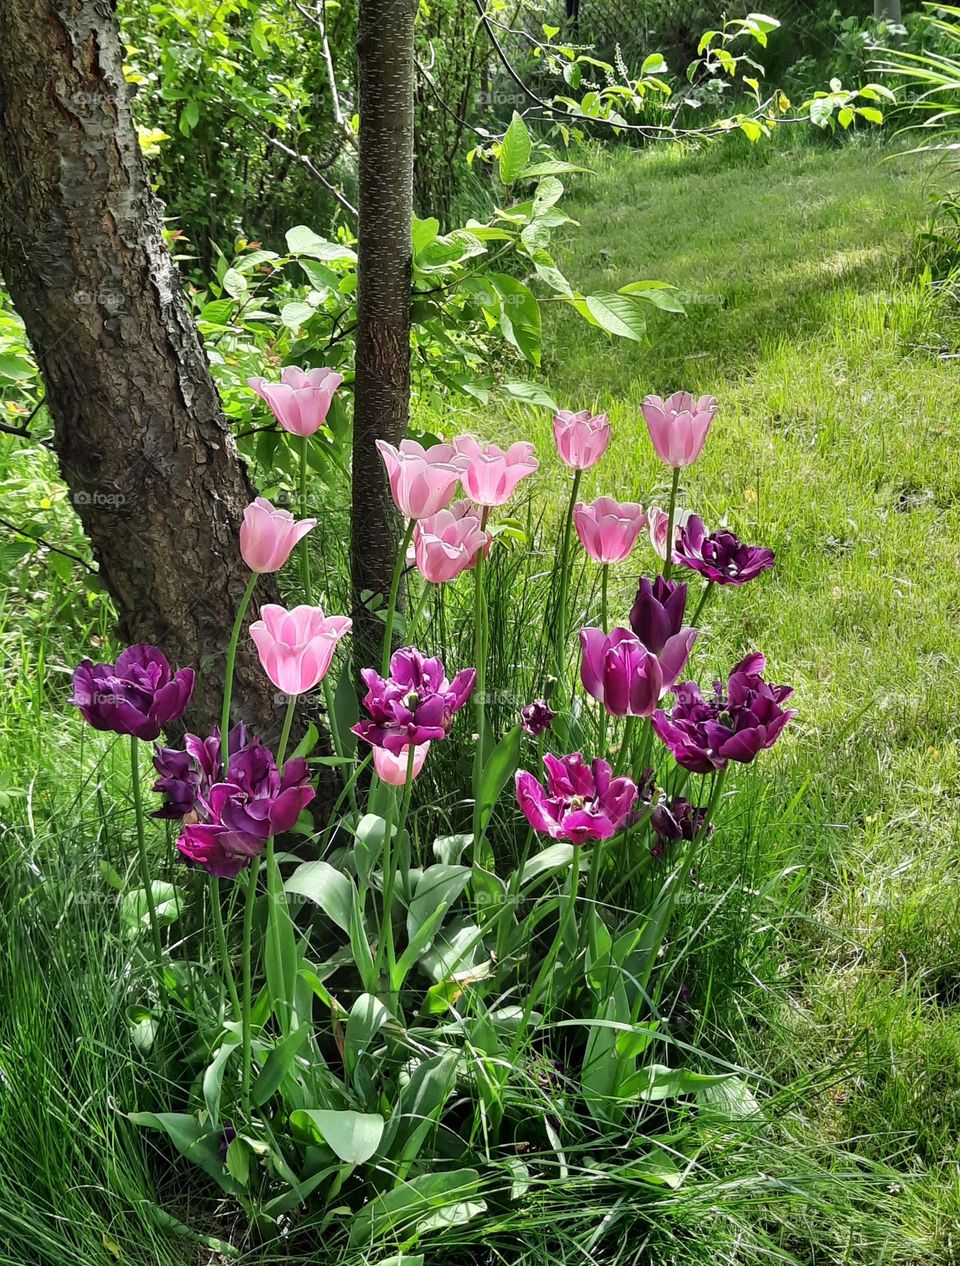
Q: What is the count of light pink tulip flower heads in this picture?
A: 12